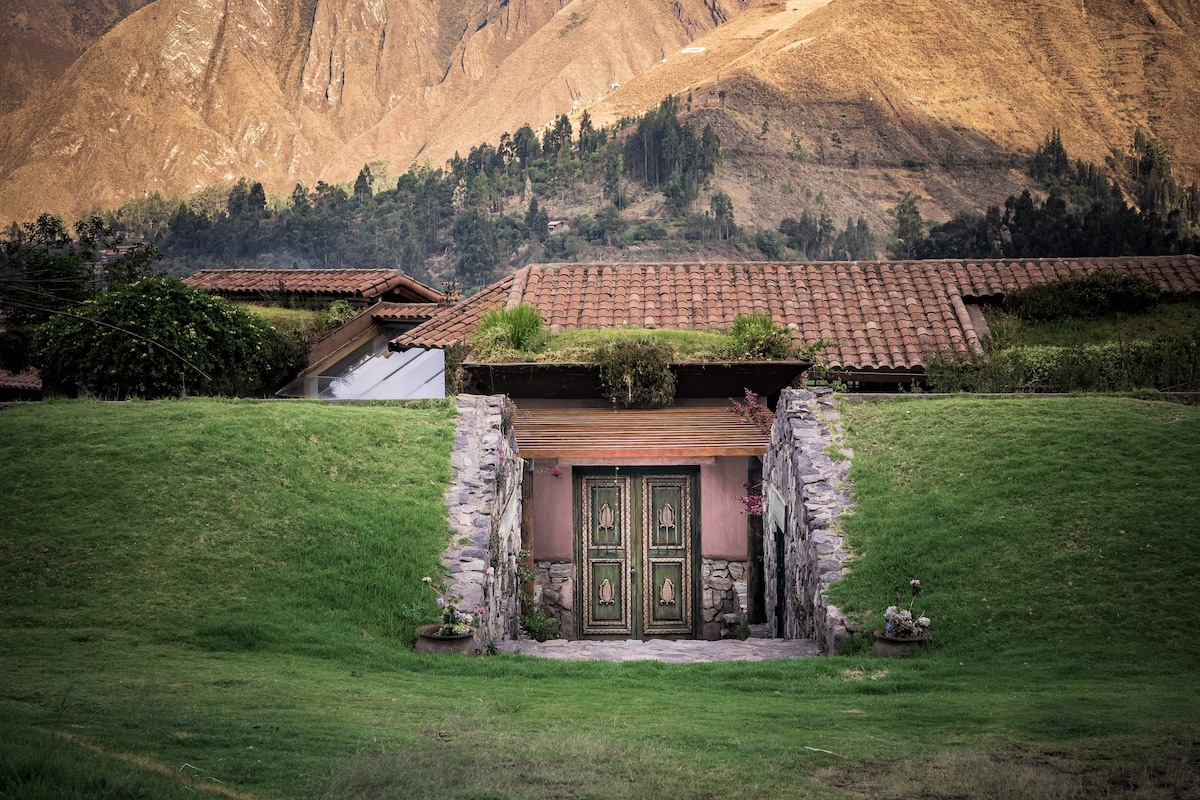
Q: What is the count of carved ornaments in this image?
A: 4